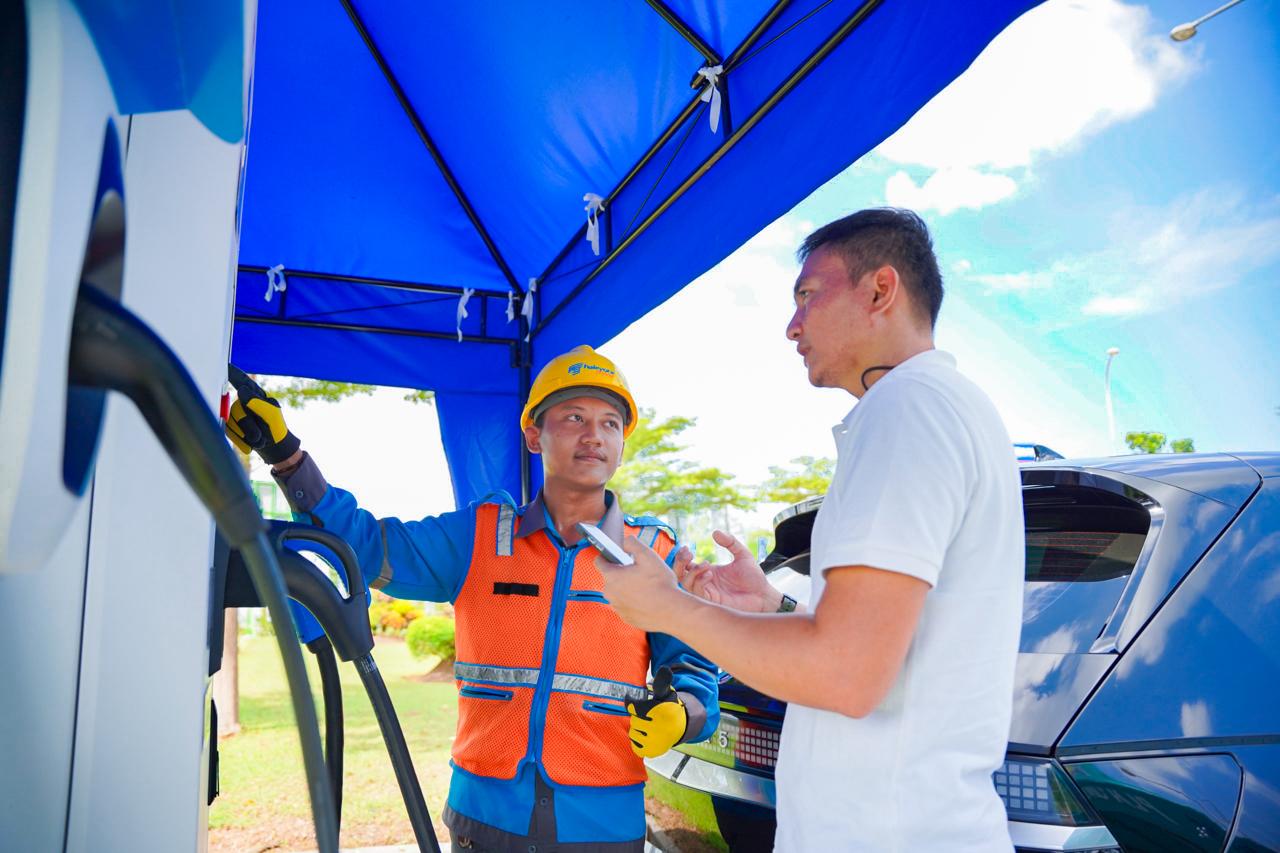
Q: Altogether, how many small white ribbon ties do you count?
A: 6